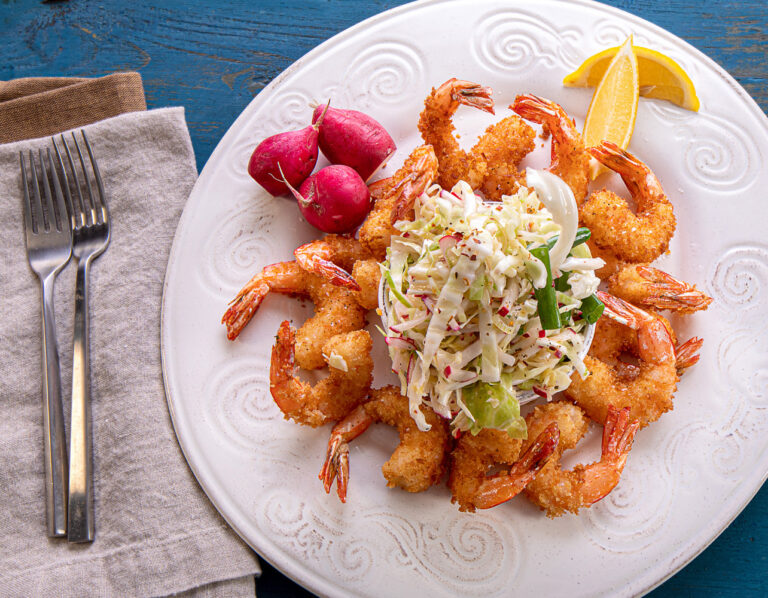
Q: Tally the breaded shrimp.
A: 13